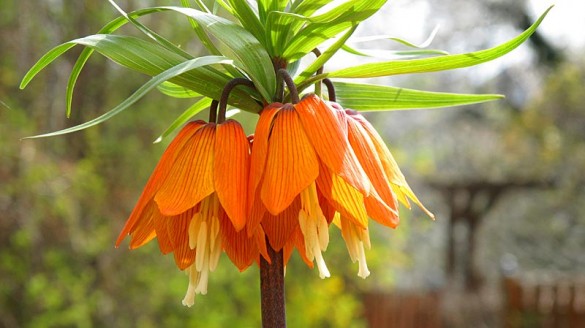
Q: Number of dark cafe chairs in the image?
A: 0